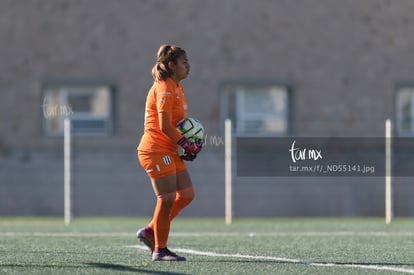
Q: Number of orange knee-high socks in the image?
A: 2